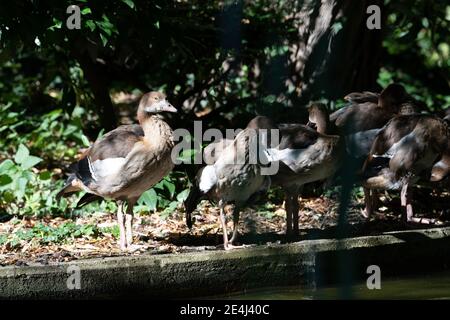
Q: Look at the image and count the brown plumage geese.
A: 5